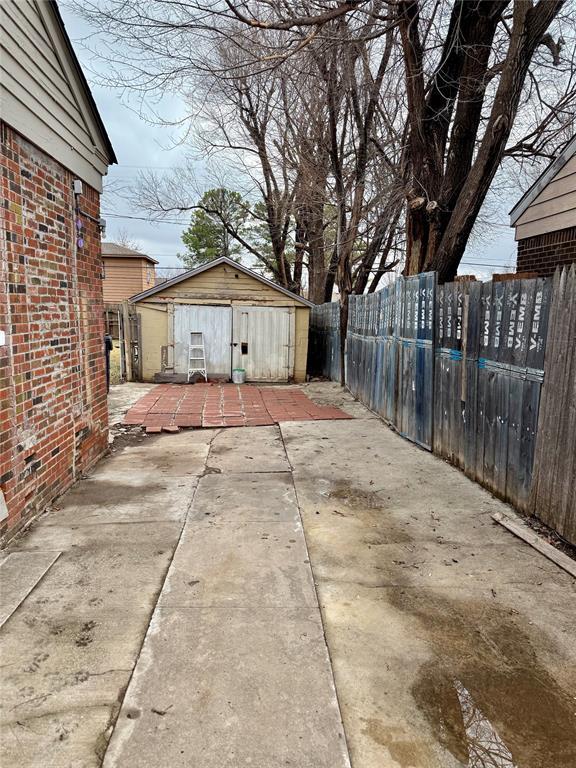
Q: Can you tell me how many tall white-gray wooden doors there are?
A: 2